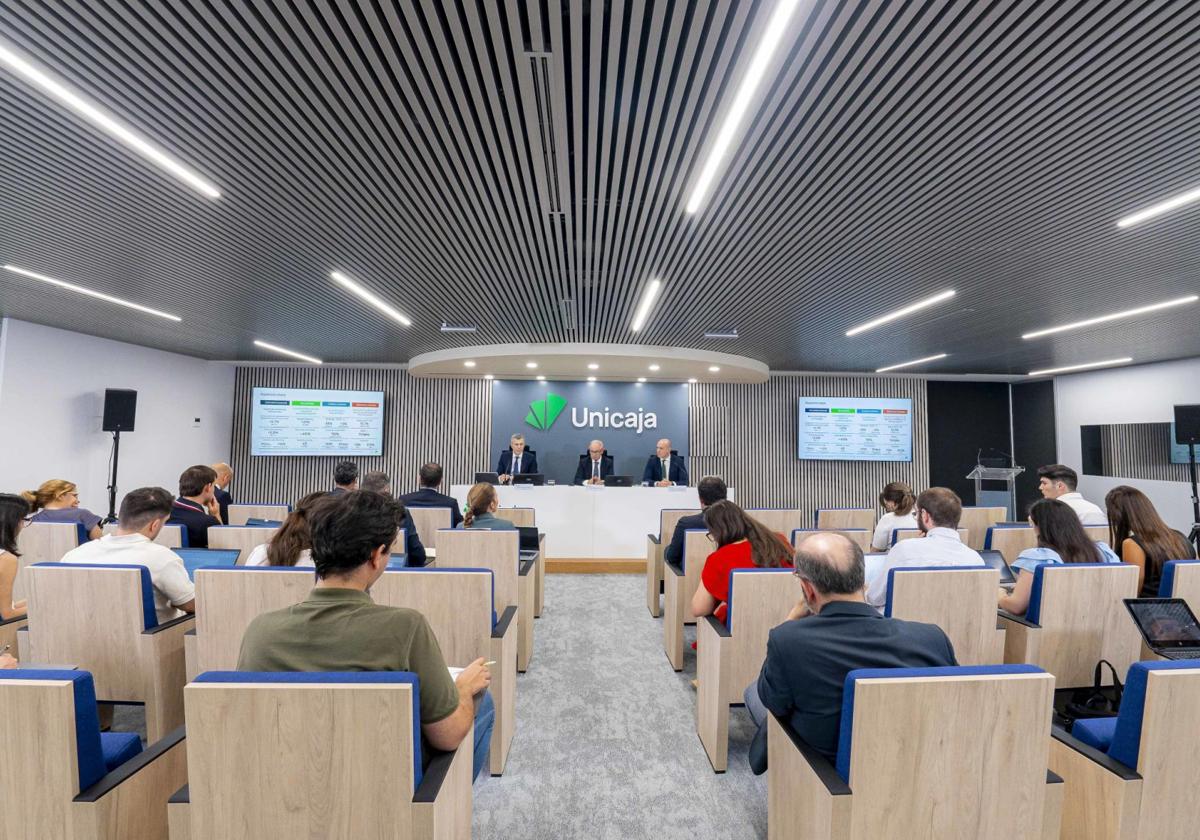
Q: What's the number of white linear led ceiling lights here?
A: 11